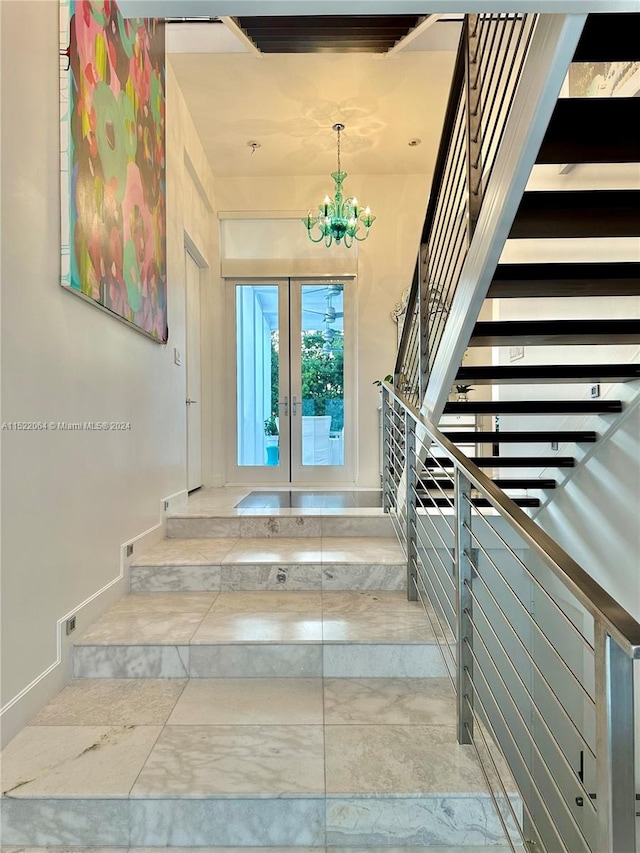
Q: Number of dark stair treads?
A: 11